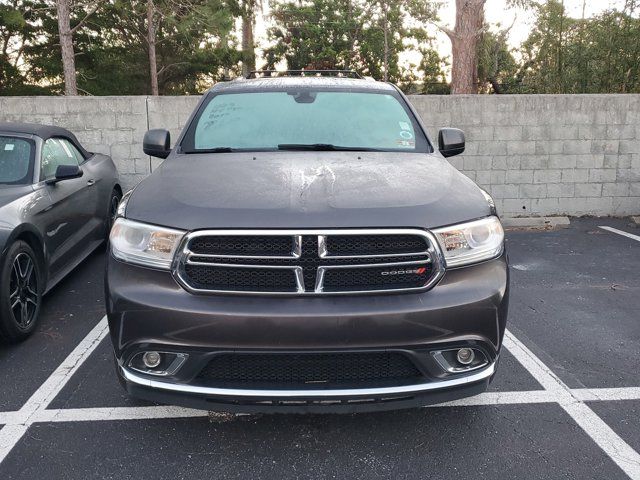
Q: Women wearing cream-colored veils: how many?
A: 0